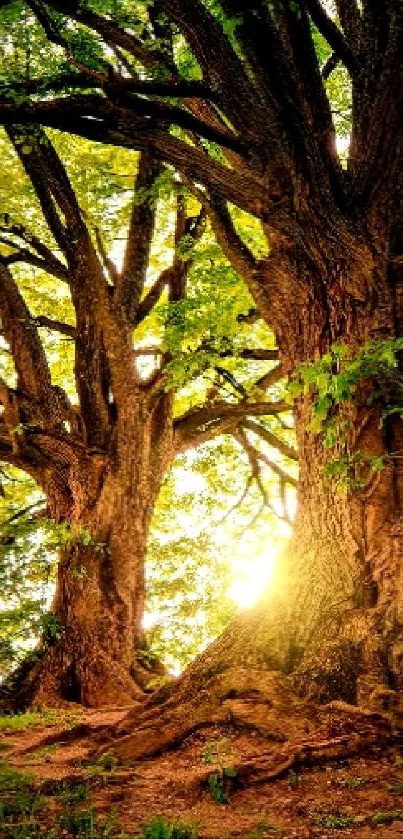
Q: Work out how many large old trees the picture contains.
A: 2